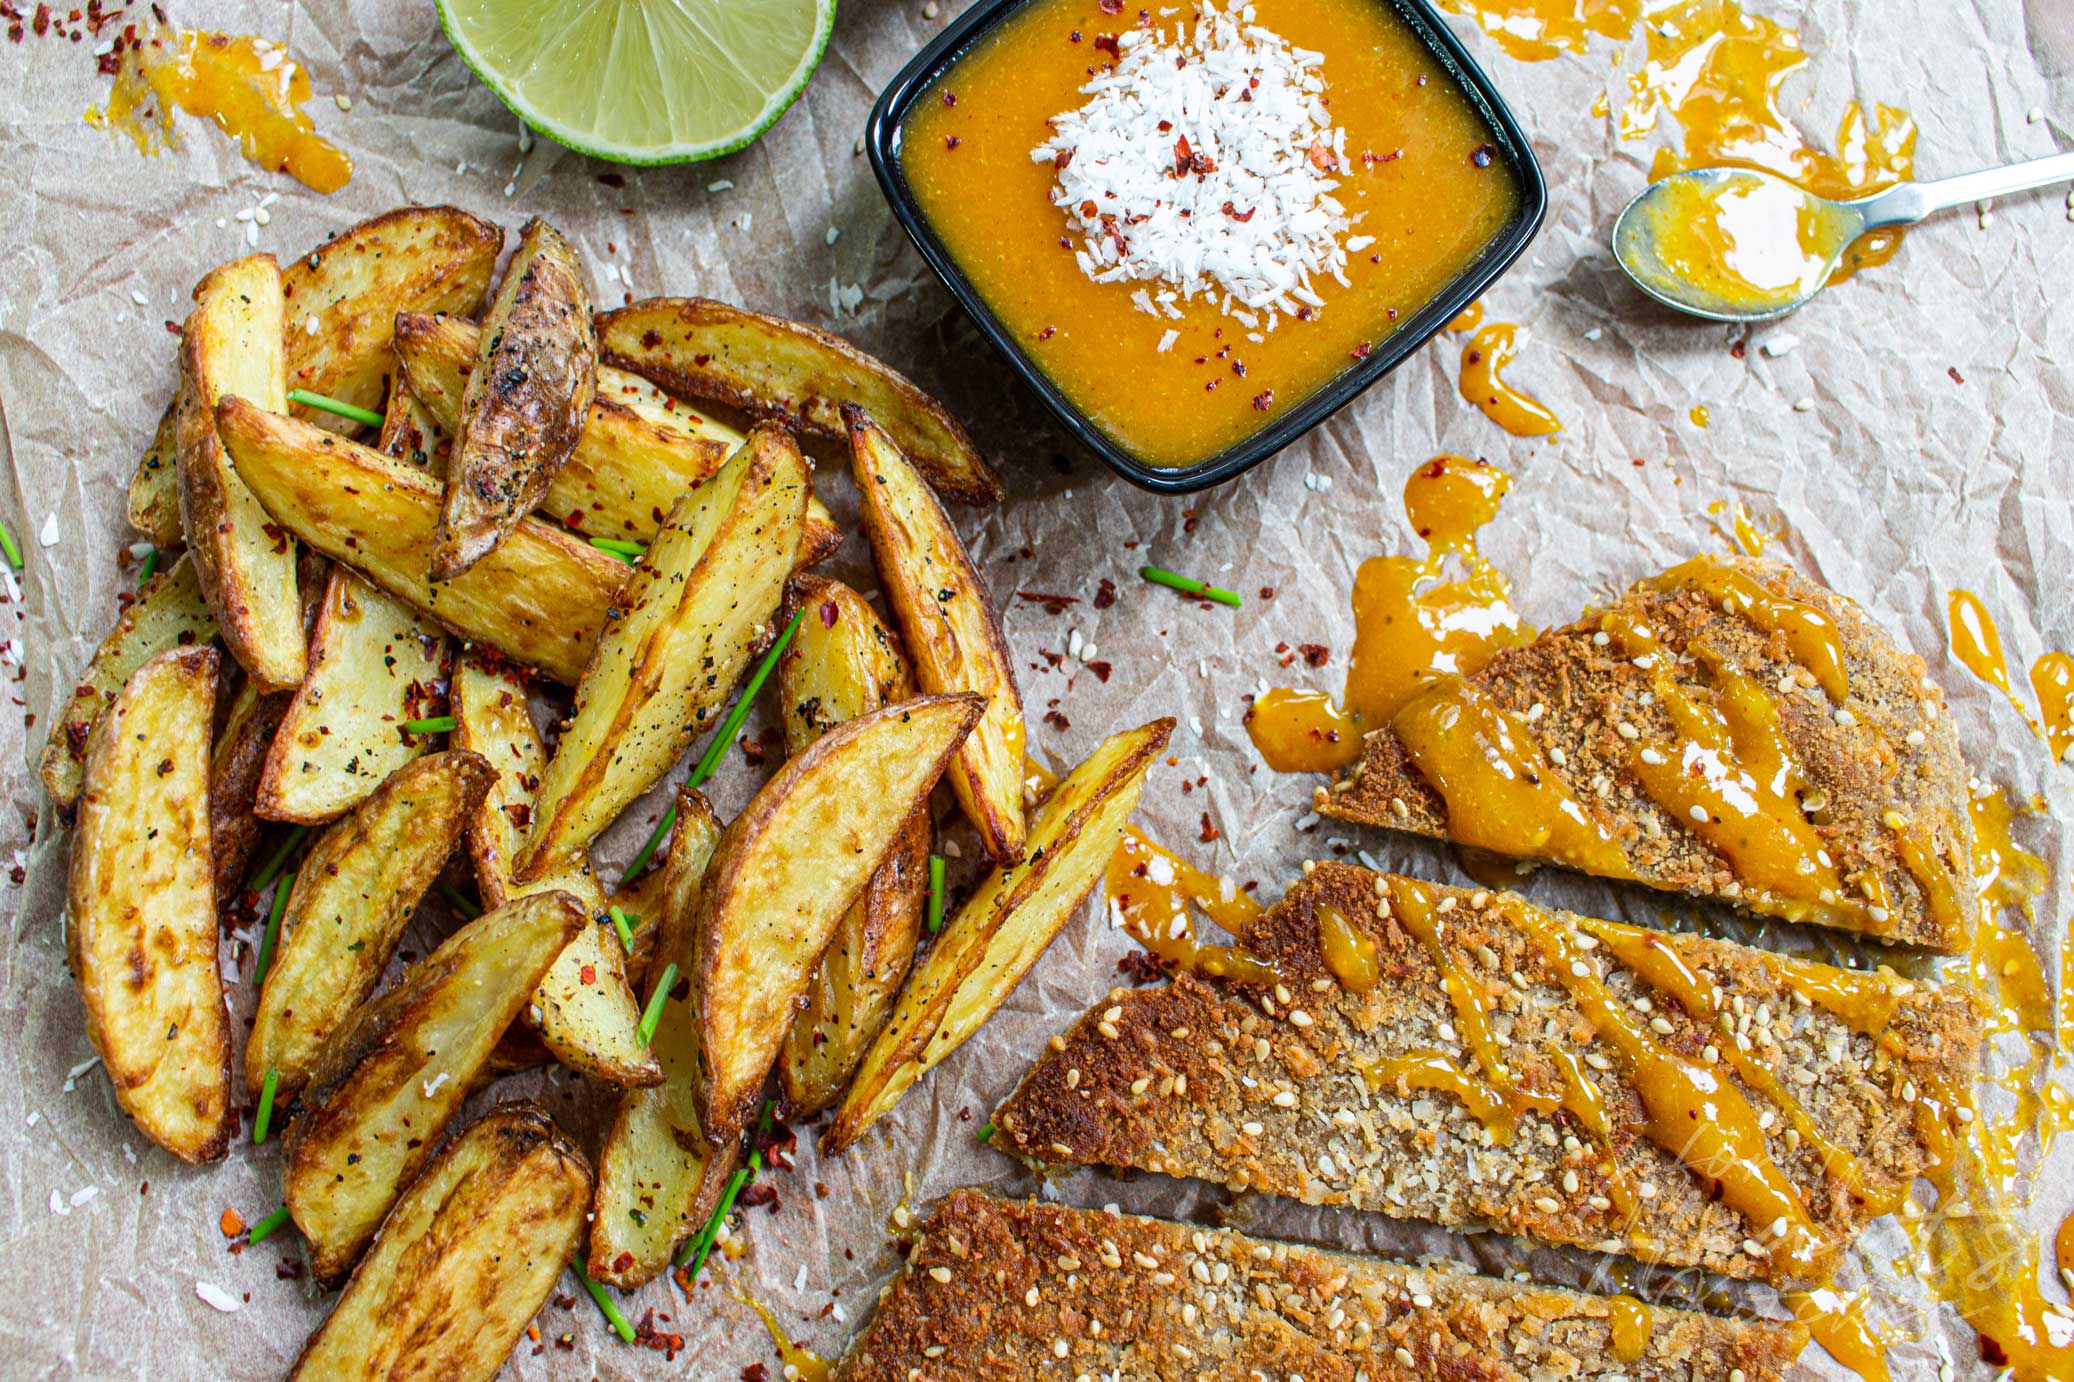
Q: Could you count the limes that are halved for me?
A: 1